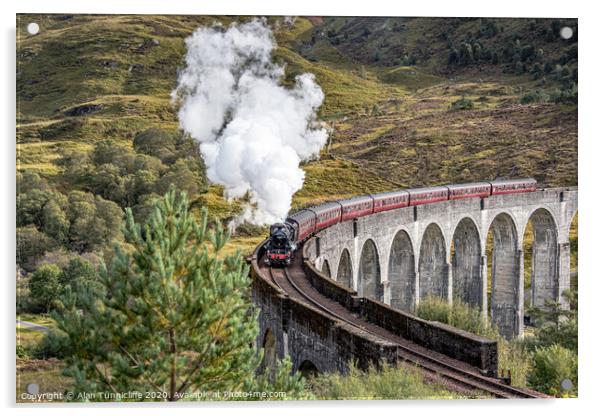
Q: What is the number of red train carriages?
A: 7